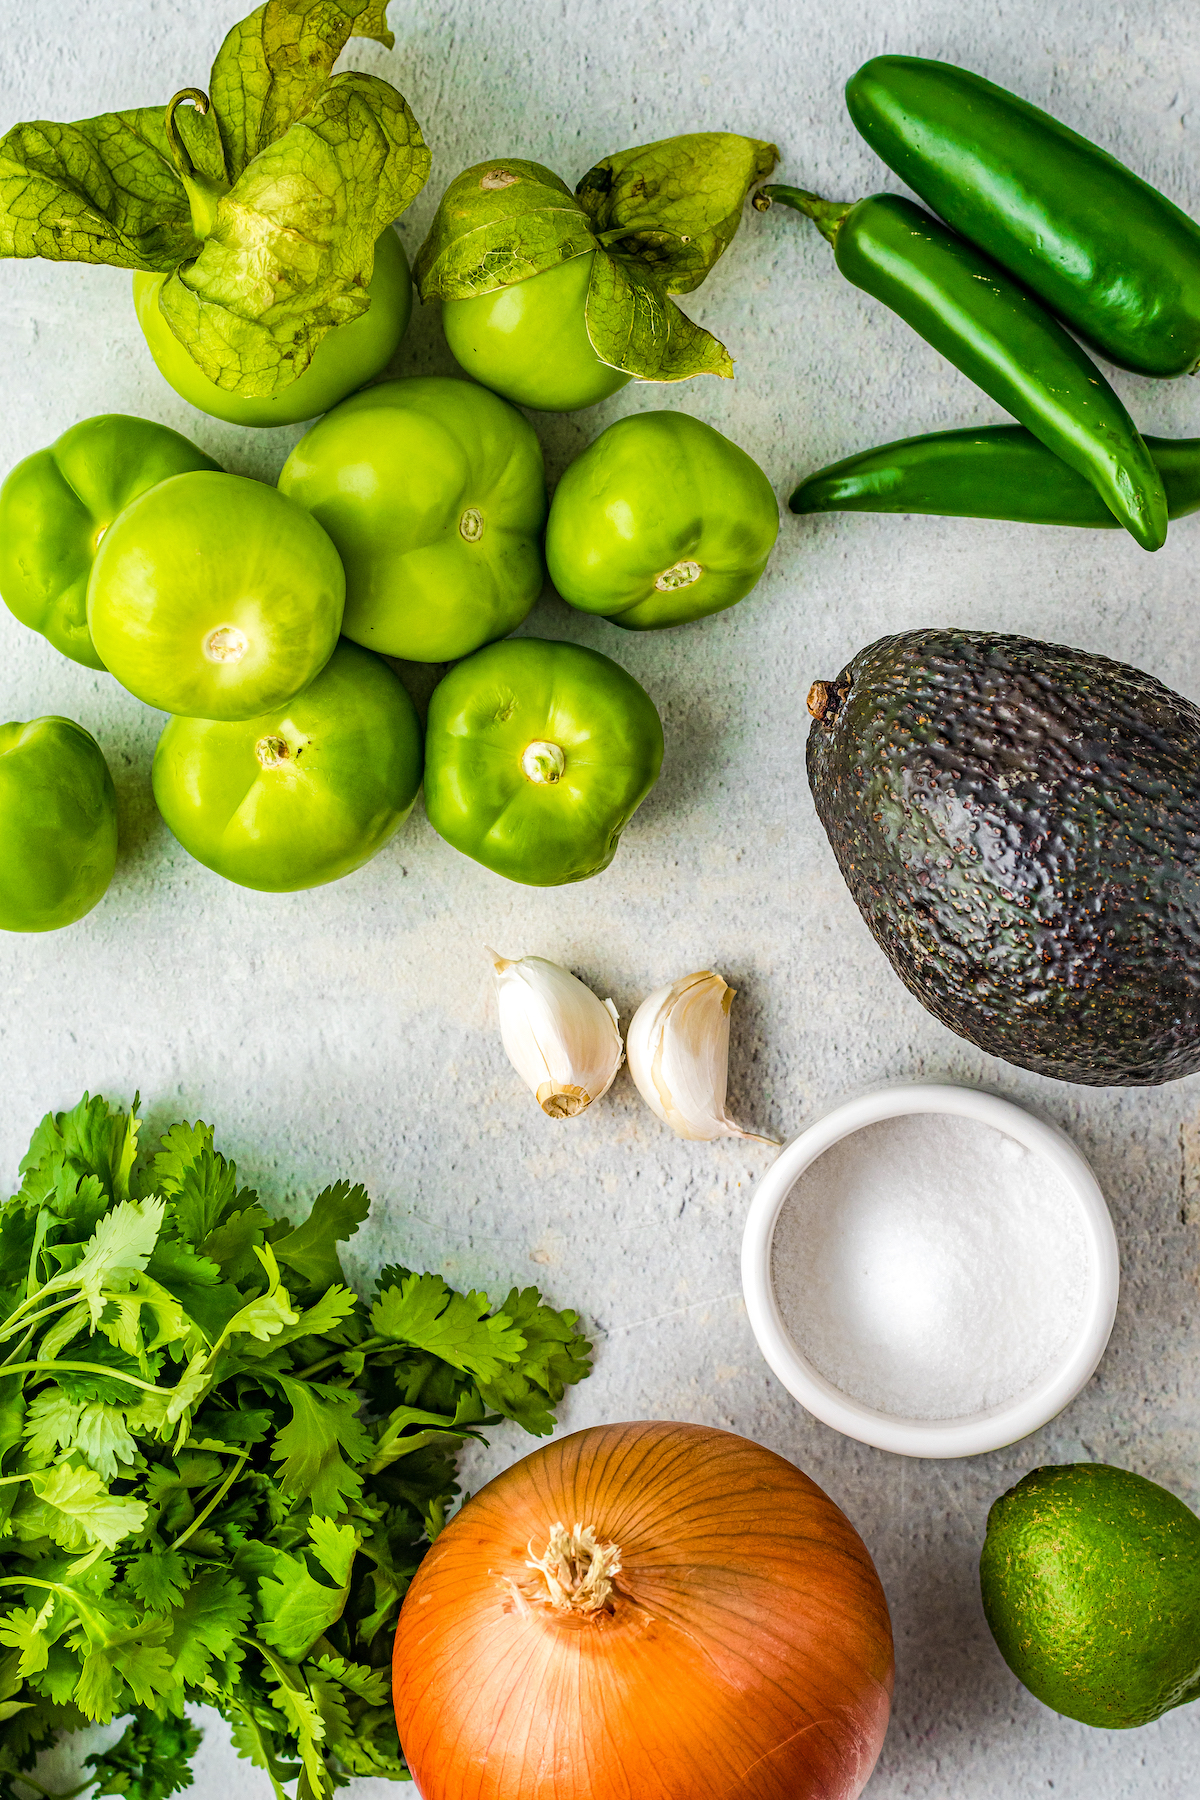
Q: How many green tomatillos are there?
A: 9